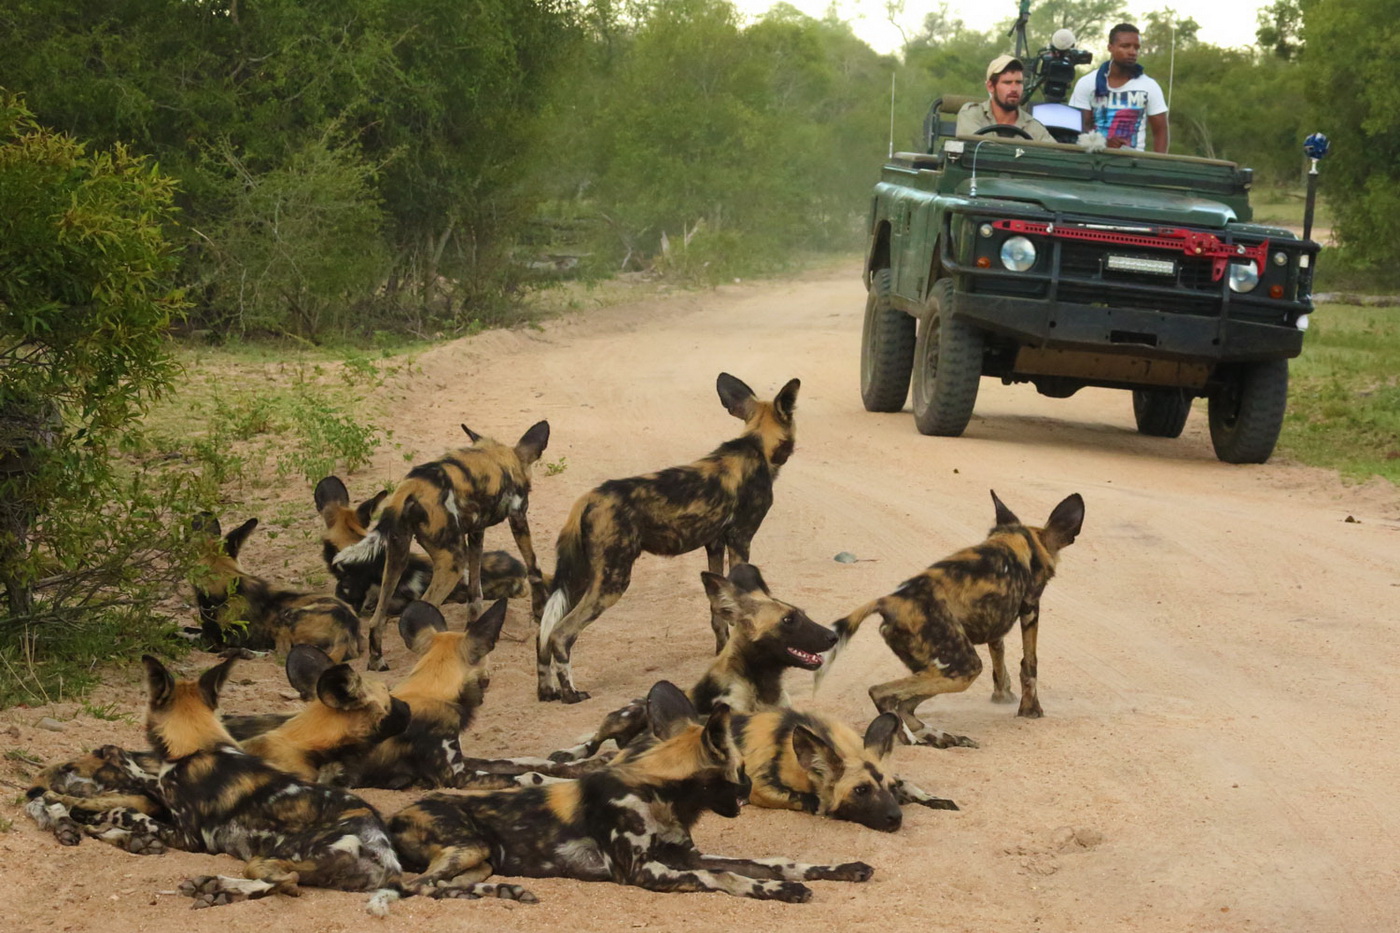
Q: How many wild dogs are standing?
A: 3